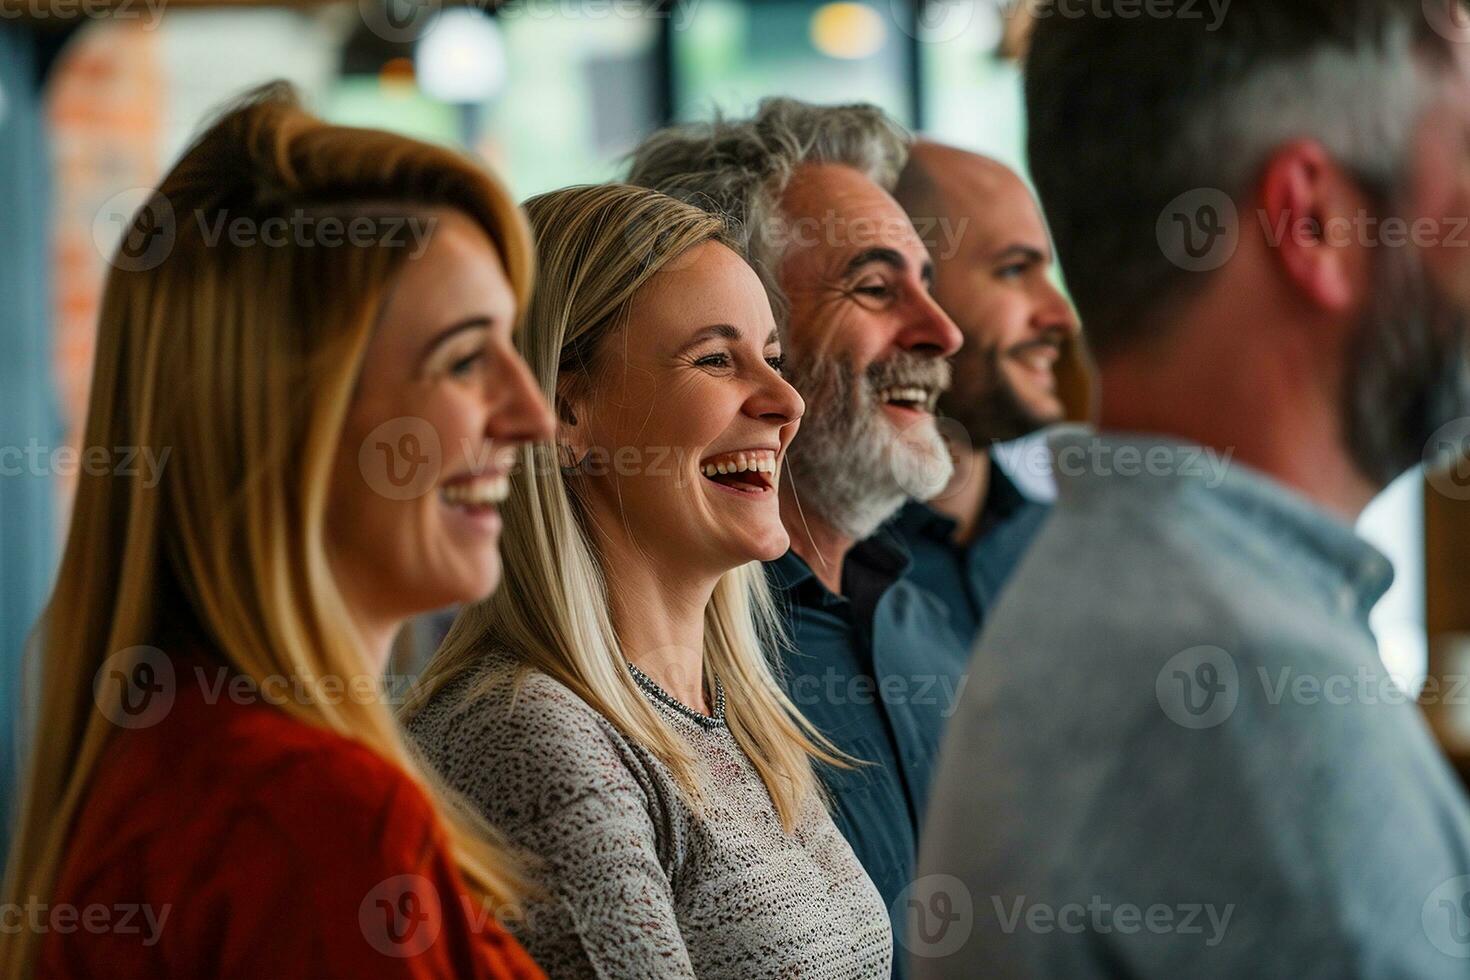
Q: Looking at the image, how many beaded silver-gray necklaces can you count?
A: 1